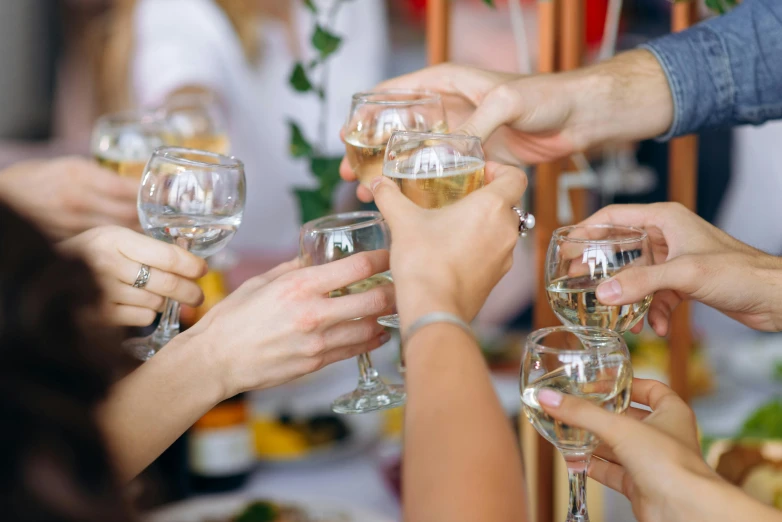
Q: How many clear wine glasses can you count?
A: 8